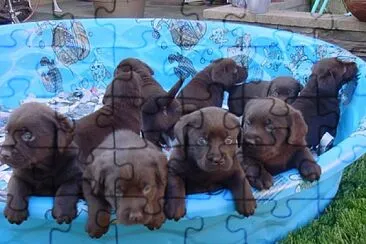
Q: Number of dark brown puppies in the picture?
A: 9